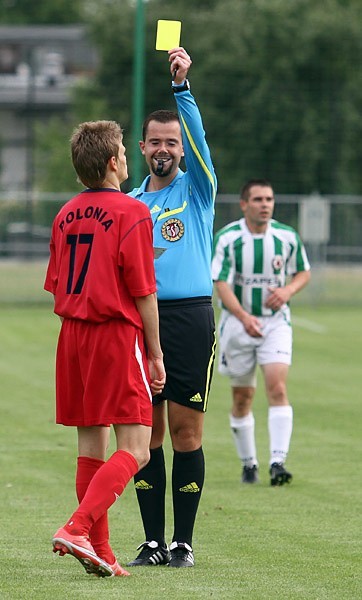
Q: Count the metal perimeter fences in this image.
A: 1